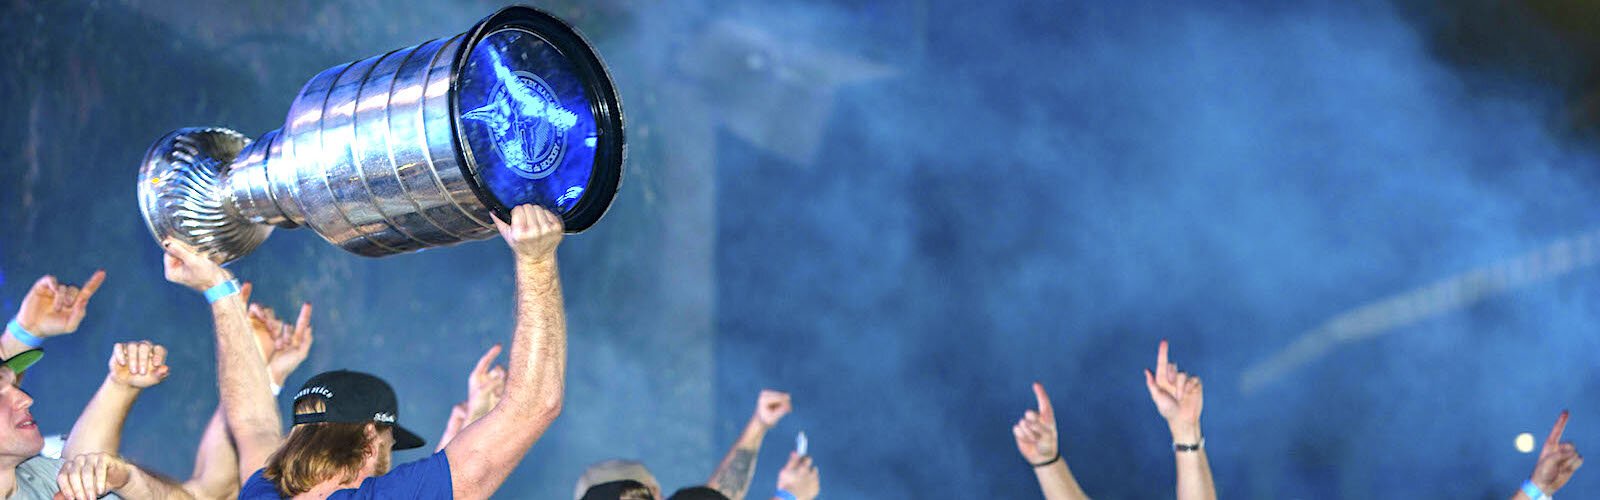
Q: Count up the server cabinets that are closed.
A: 0